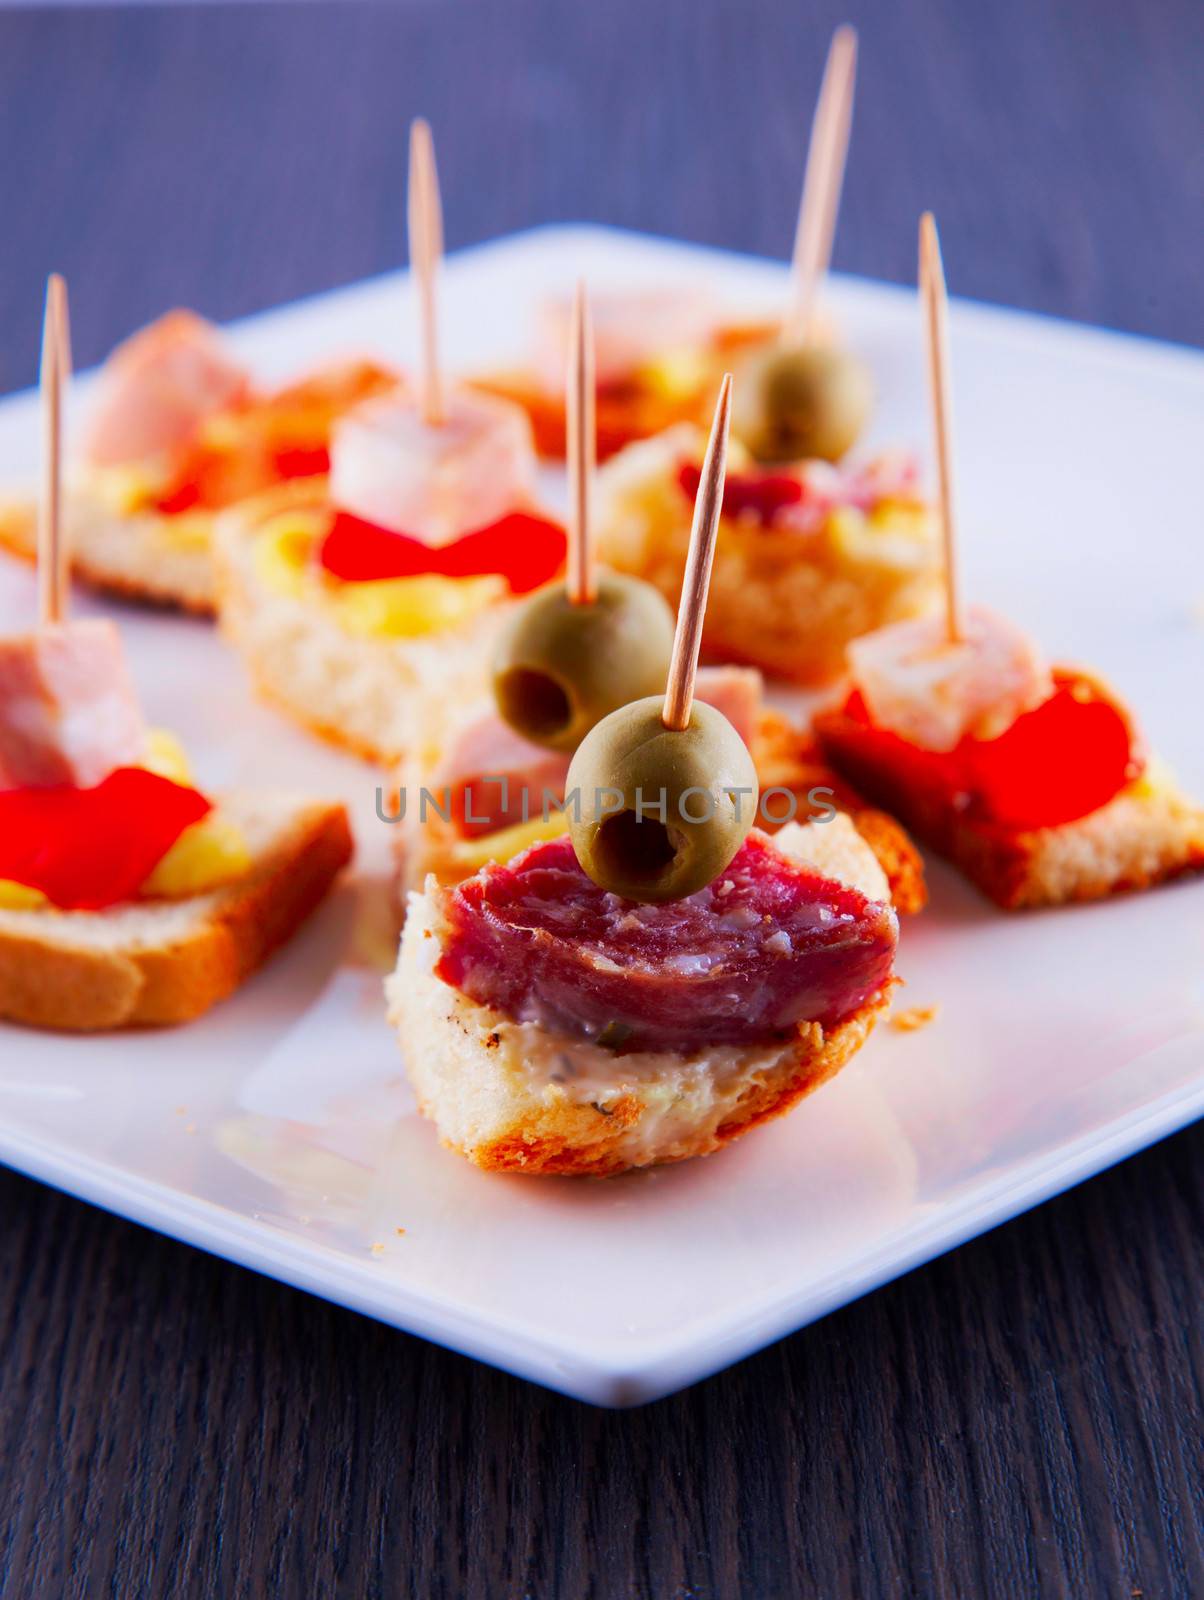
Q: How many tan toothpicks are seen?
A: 6